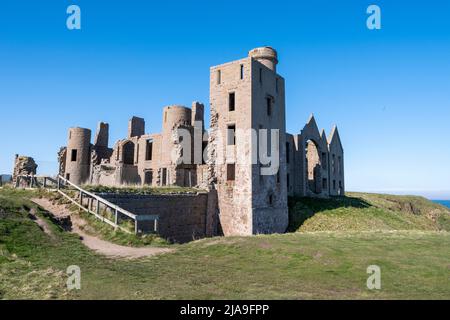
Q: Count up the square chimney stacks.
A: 3